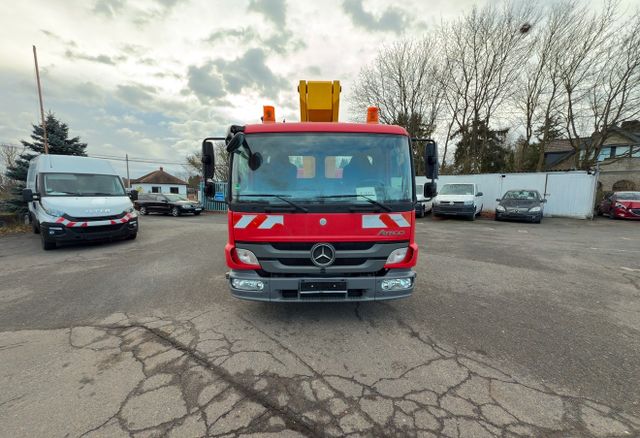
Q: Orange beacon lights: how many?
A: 2